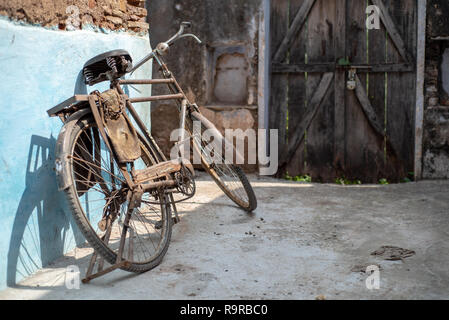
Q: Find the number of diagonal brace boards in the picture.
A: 4